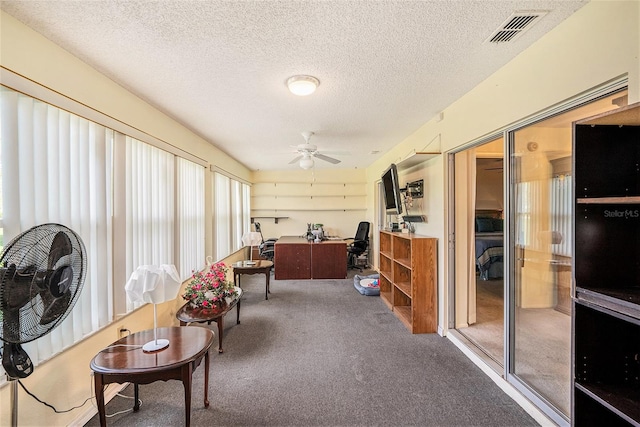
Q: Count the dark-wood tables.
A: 3